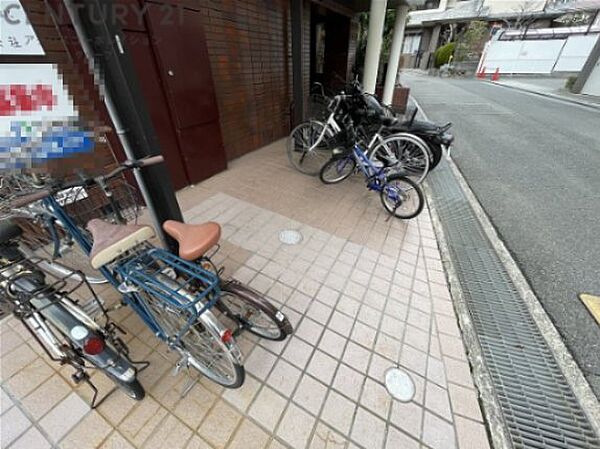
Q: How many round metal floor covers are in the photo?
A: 2